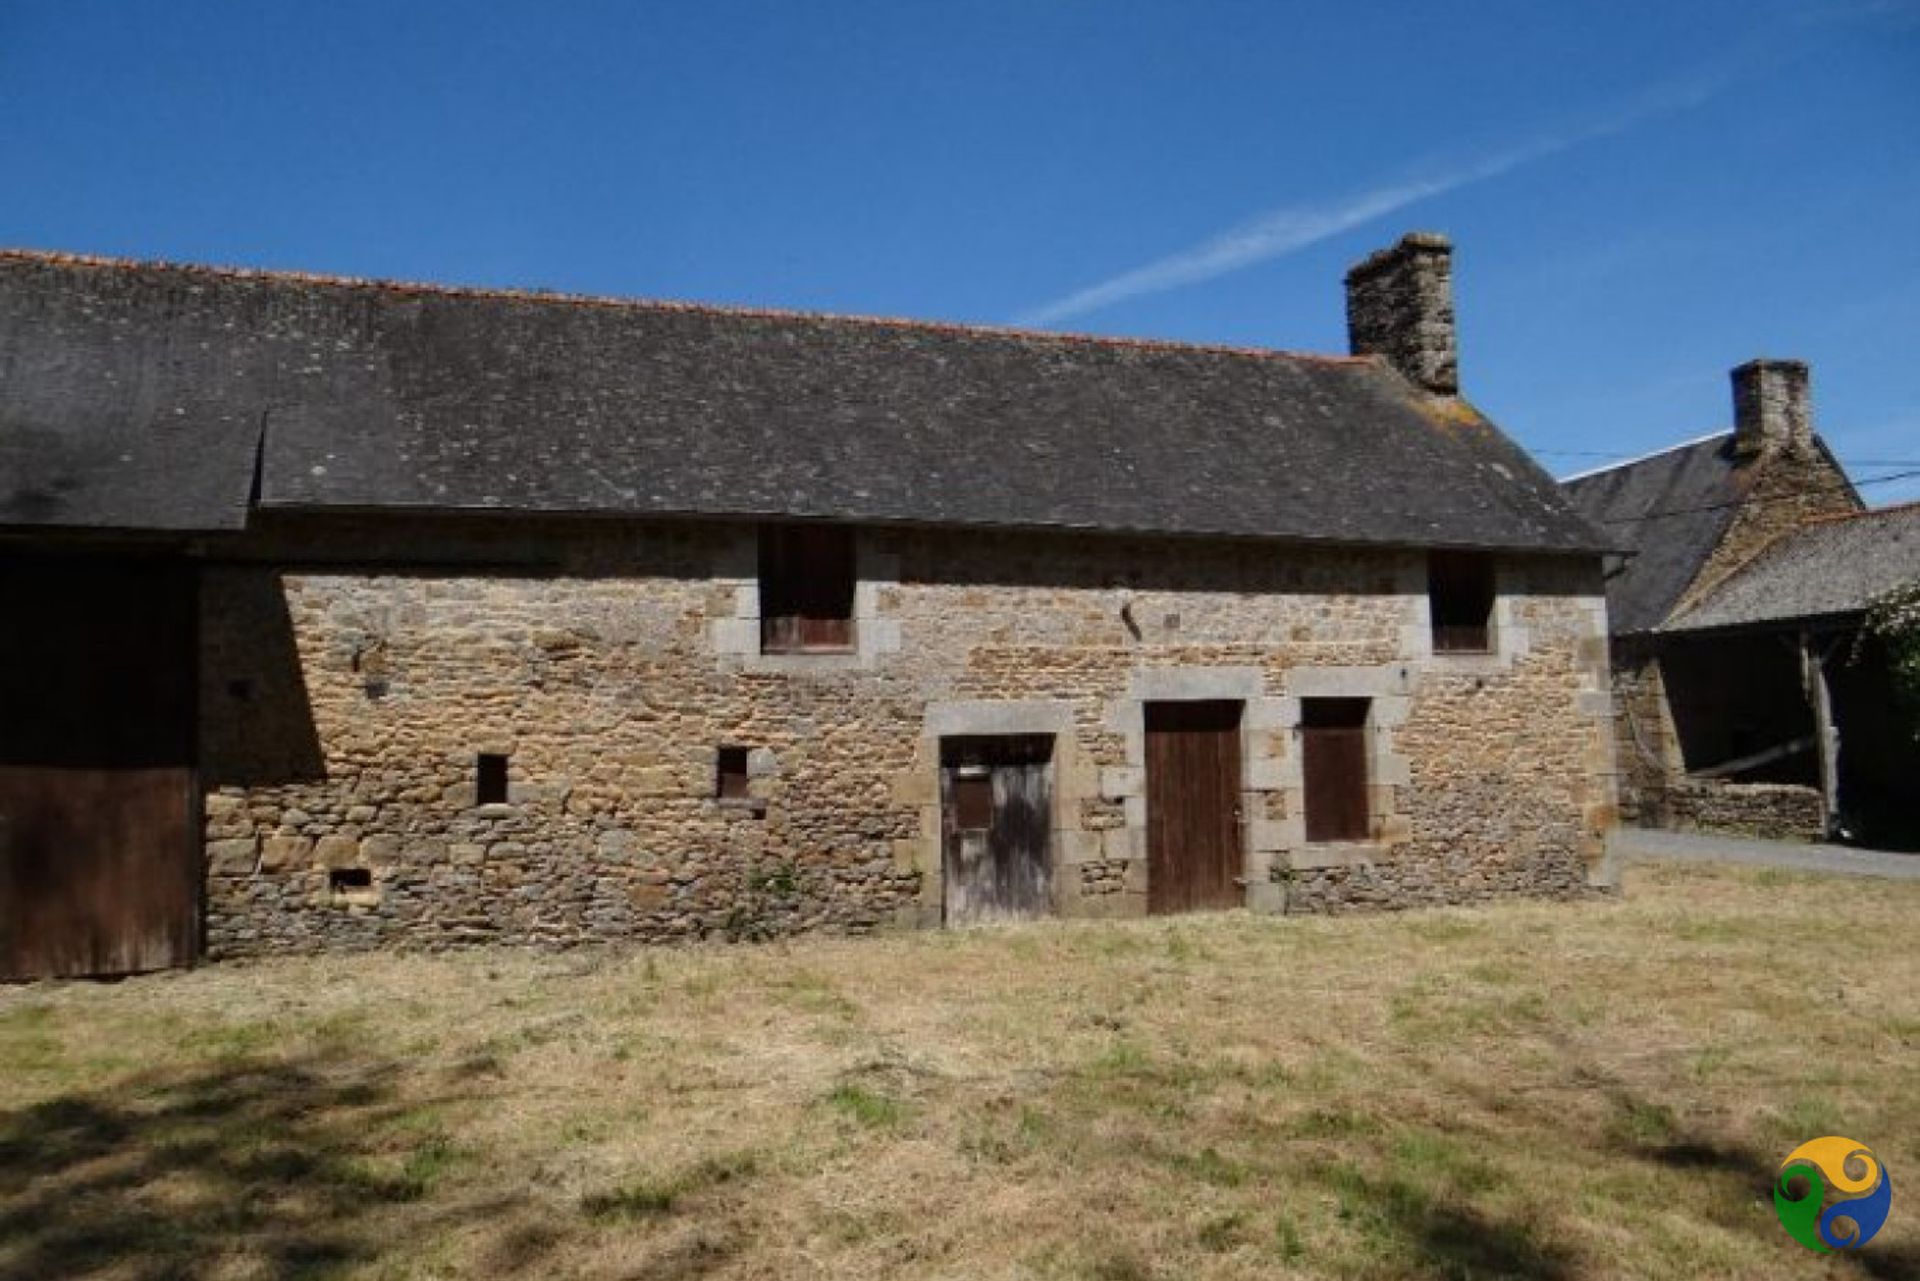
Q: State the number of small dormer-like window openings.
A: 2